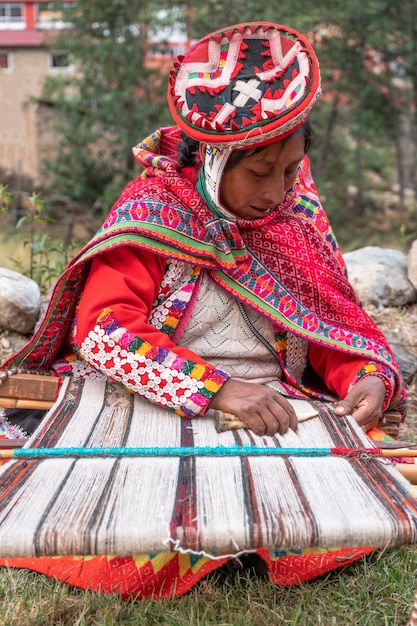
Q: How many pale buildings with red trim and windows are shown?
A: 1